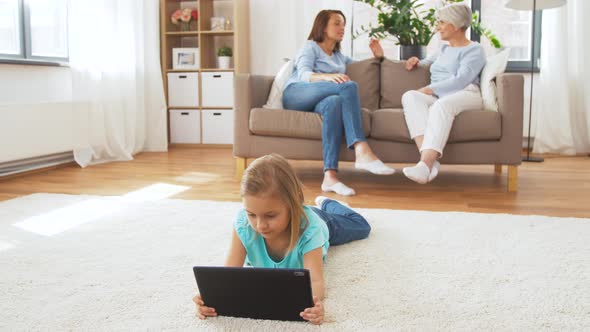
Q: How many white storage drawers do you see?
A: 4